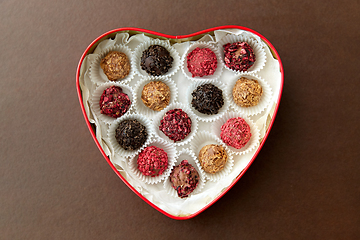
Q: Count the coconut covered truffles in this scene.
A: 4